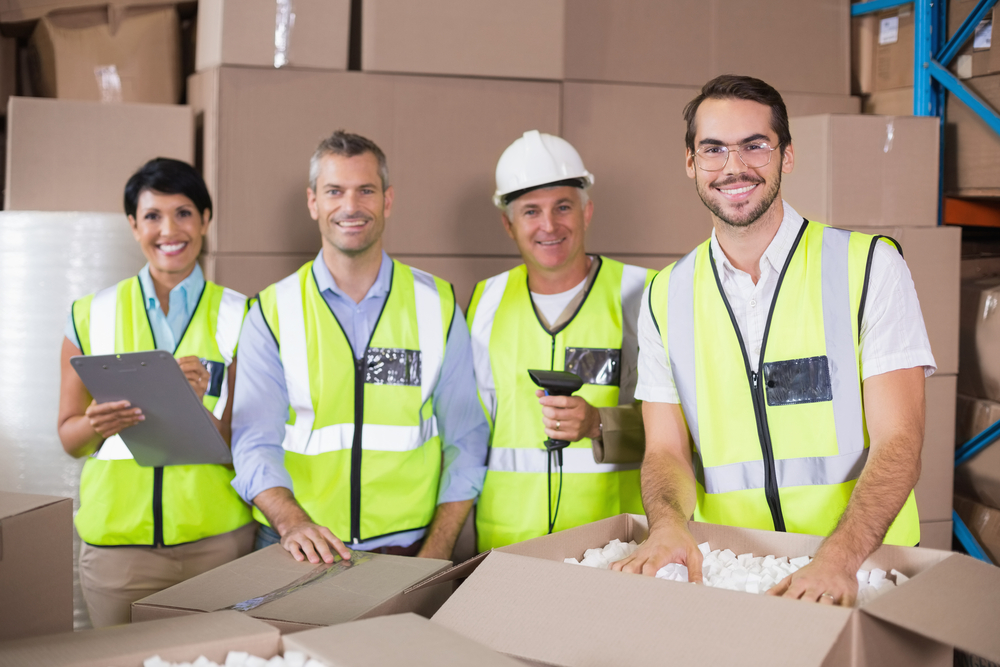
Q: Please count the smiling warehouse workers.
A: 4